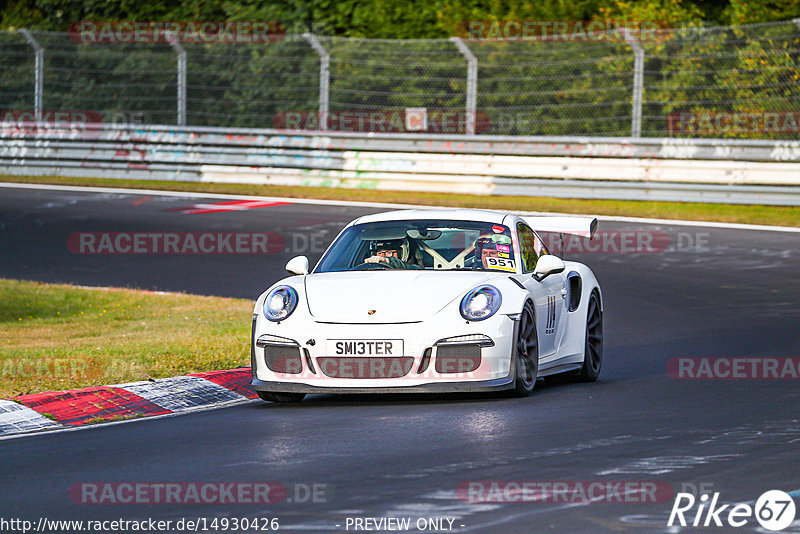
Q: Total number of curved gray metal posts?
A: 5